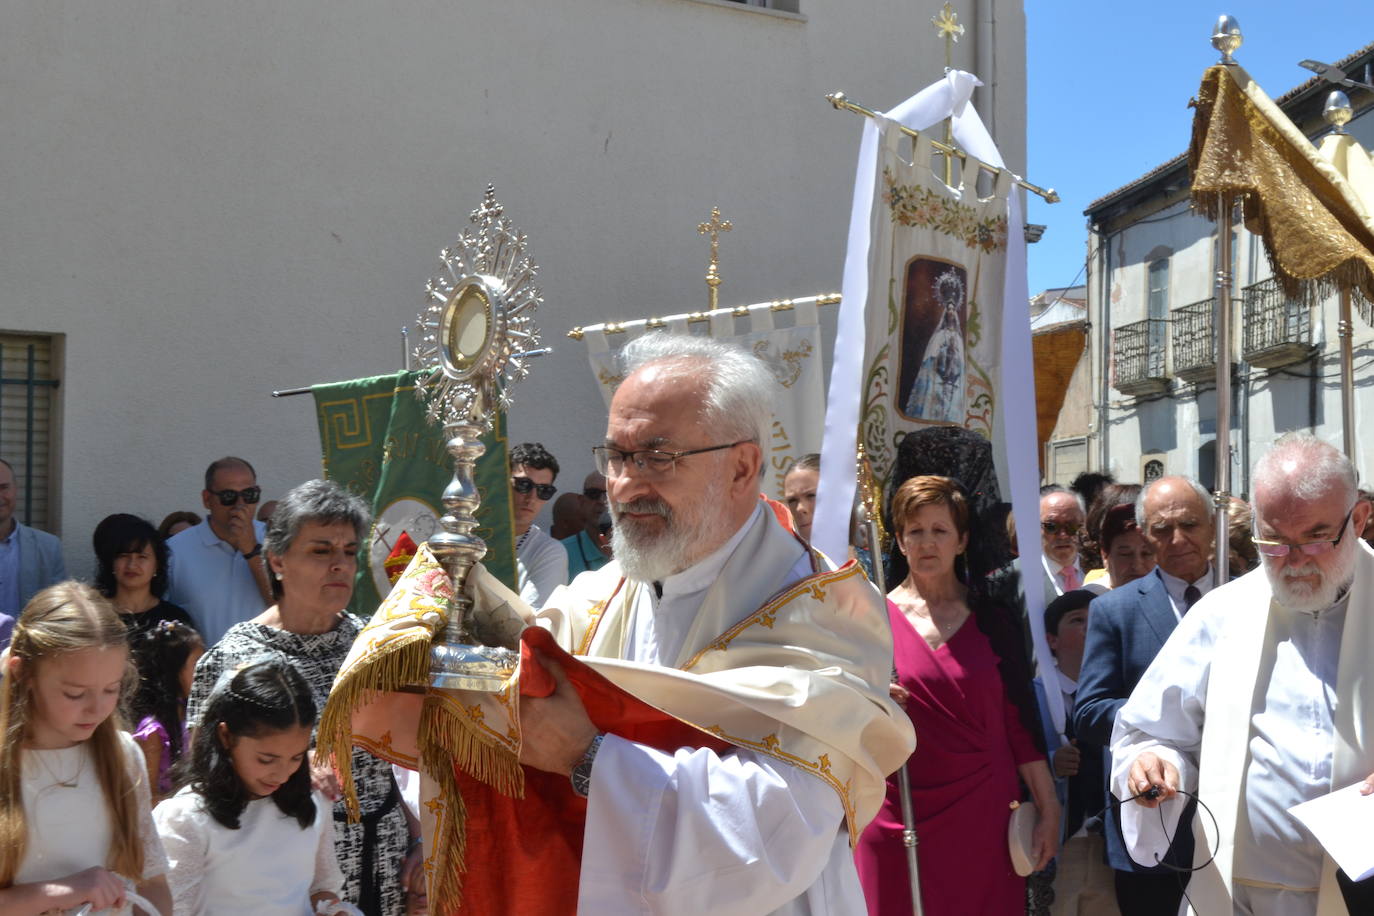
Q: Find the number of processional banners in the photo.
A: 3